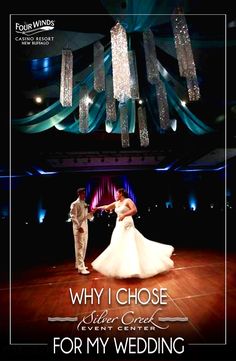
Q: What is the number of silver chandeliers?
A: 12